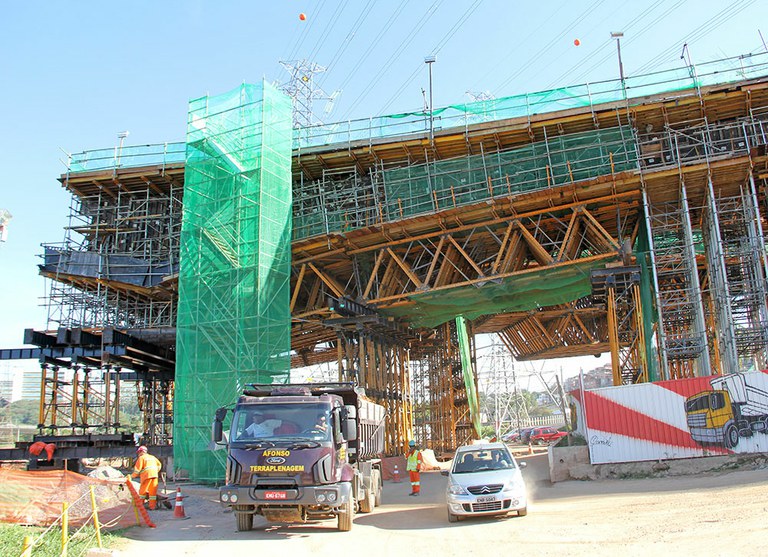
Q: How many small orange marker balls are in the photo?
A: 2